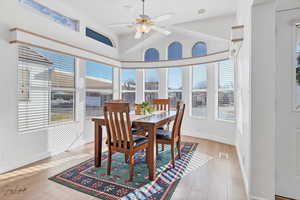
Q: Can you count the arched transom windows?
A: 3